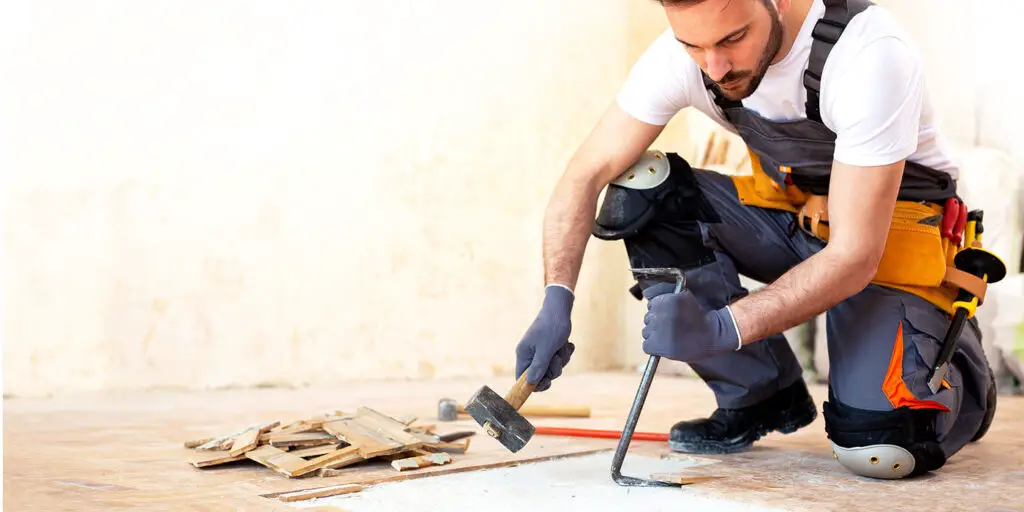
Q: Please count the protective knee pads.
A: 2